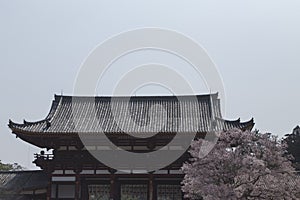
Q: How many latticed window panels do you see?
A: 3